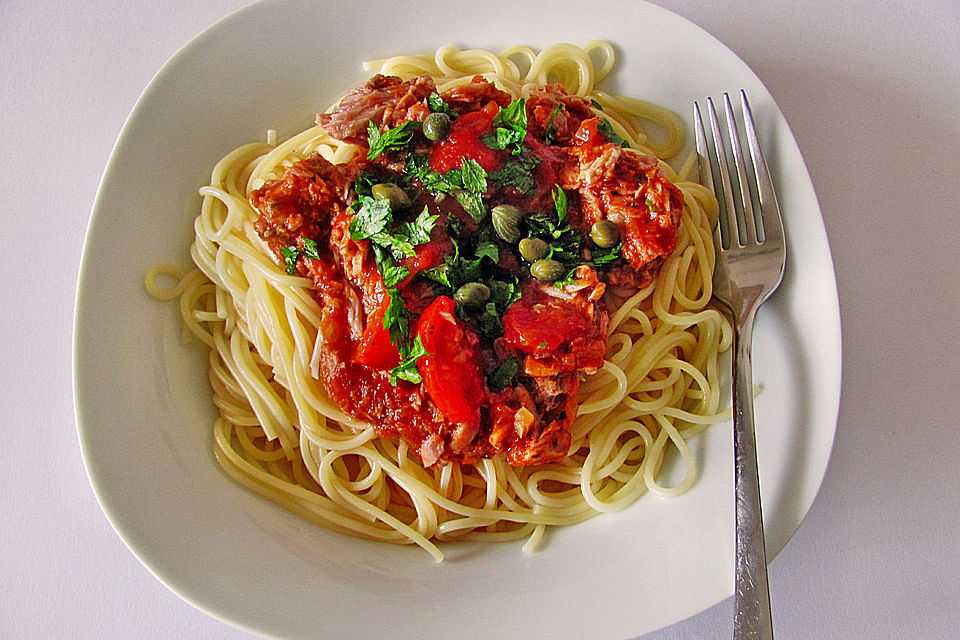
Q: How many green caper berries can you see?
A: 7